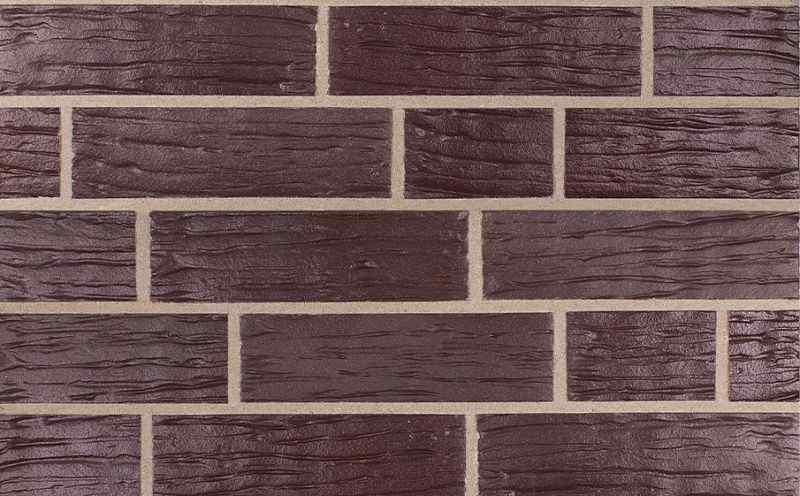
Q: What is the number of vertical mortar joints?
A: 12